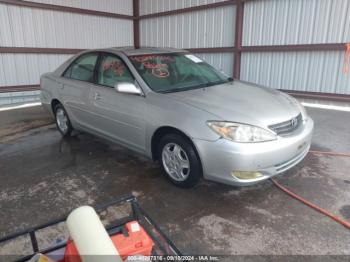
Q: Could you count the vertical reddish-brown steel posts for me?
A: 2